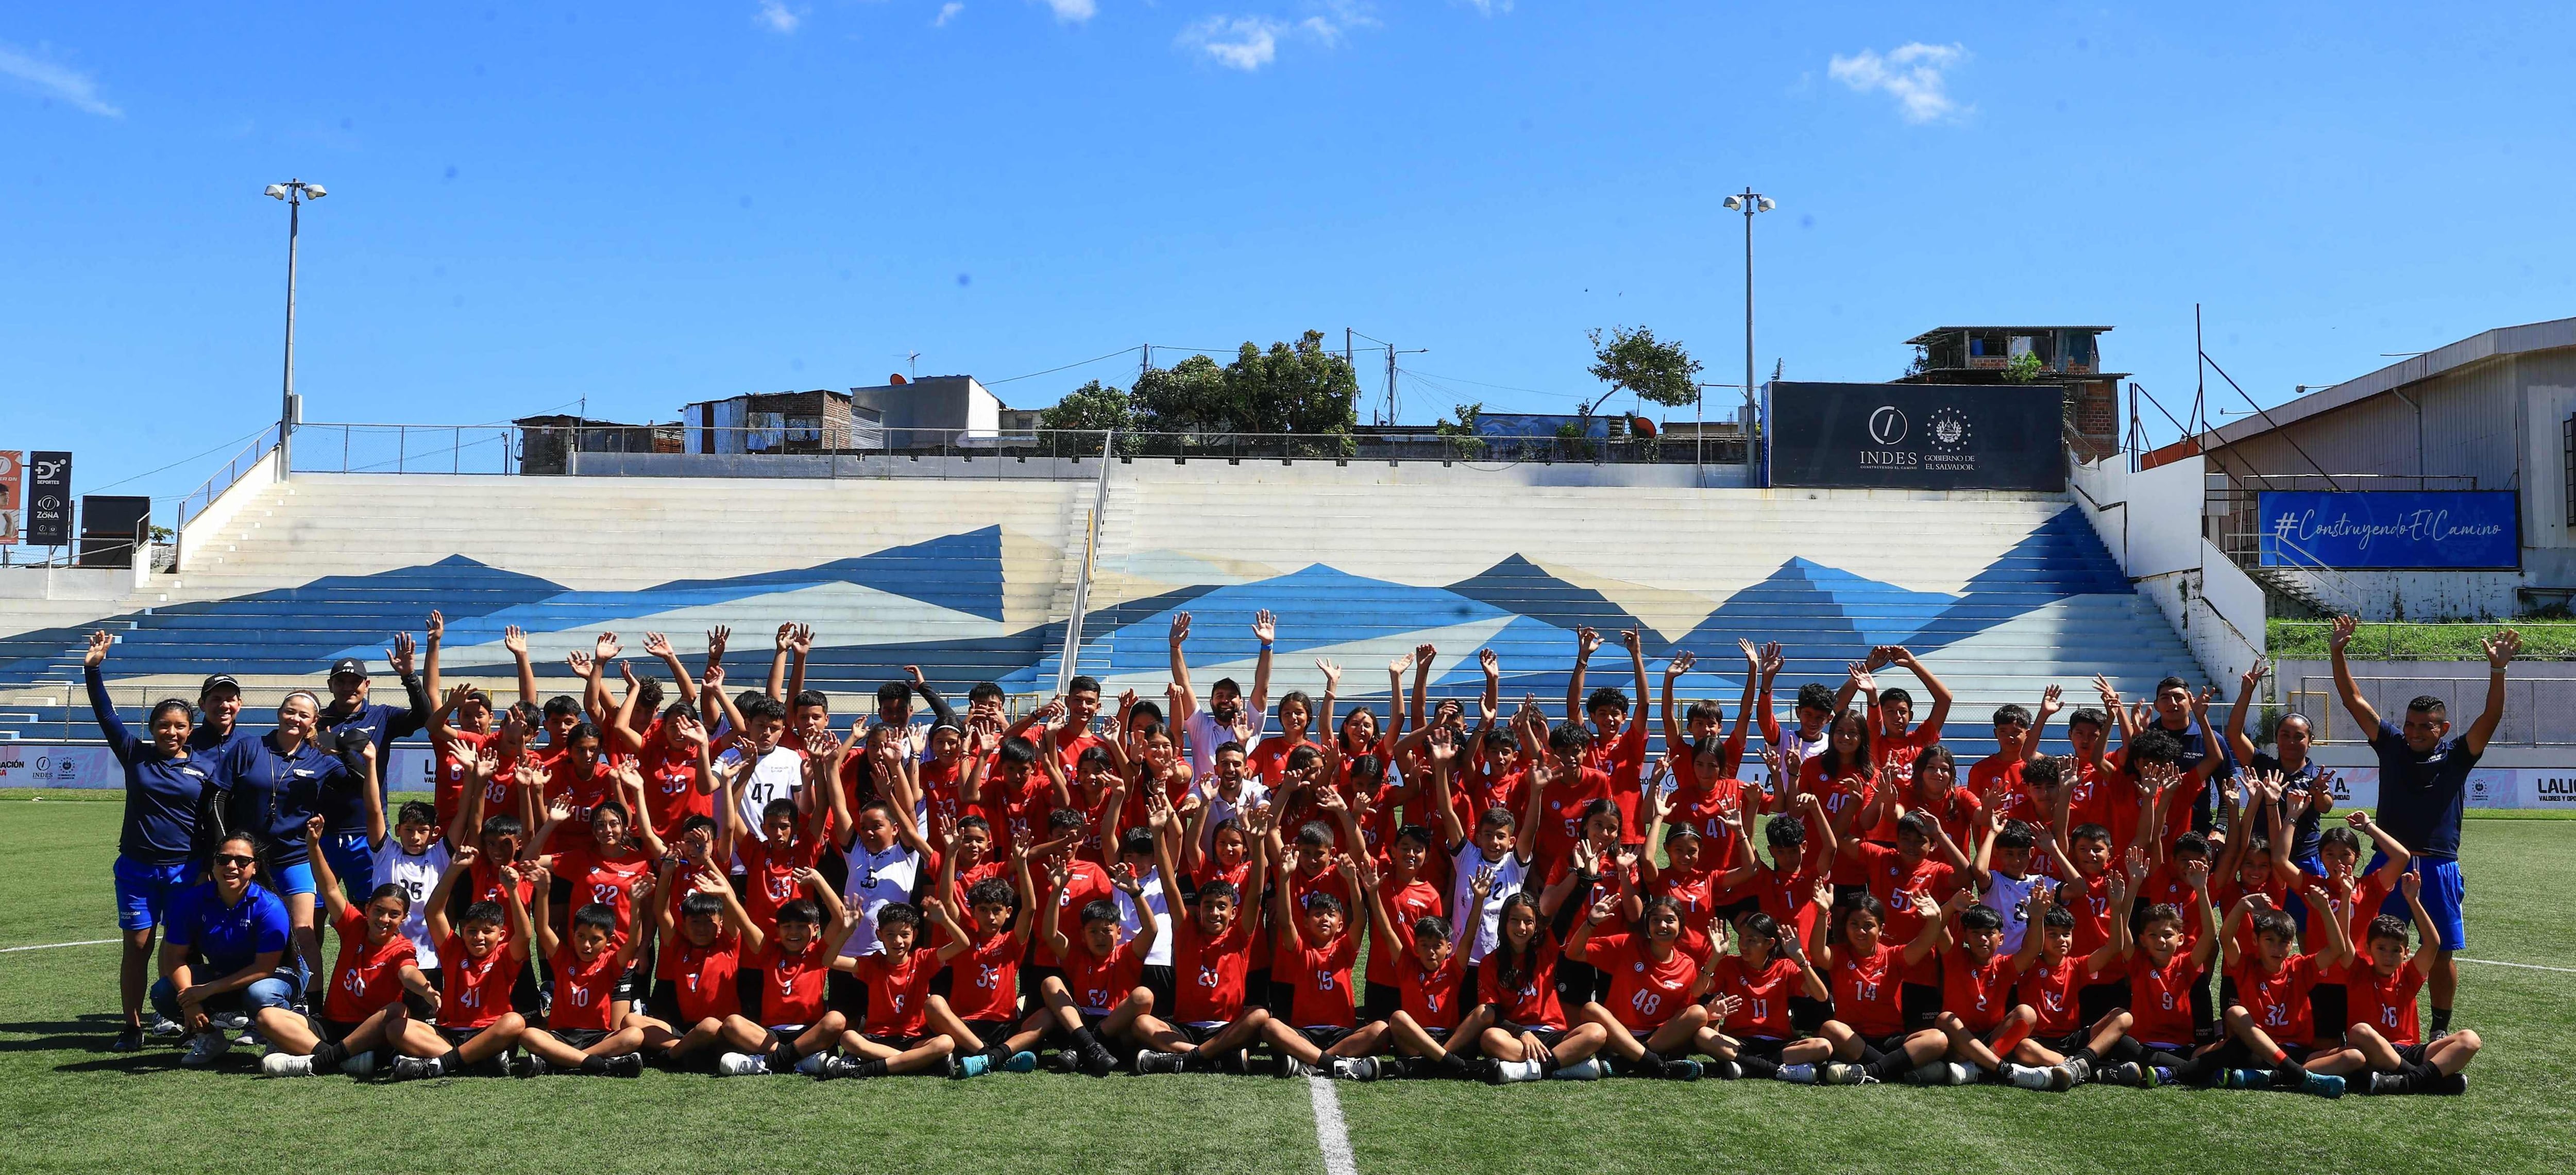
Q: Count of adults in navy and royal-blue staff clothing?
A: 8